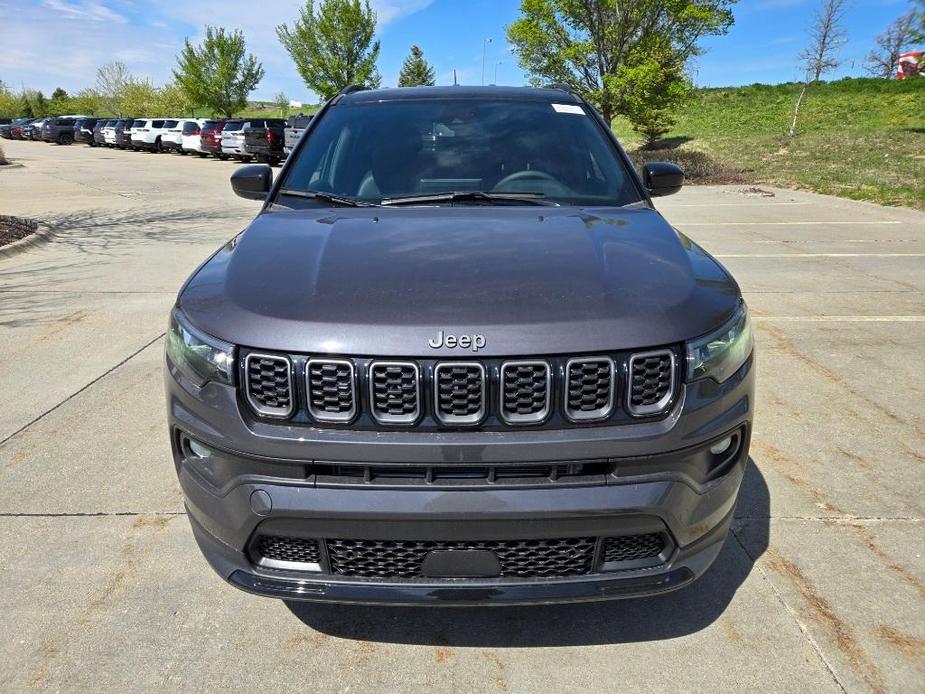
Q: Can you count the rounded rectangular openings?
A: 7